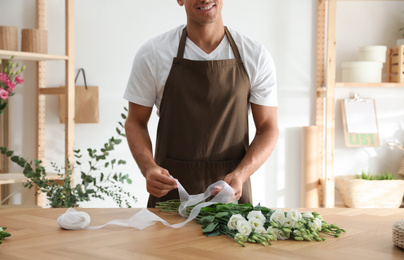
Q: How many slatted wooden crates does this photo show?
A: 1